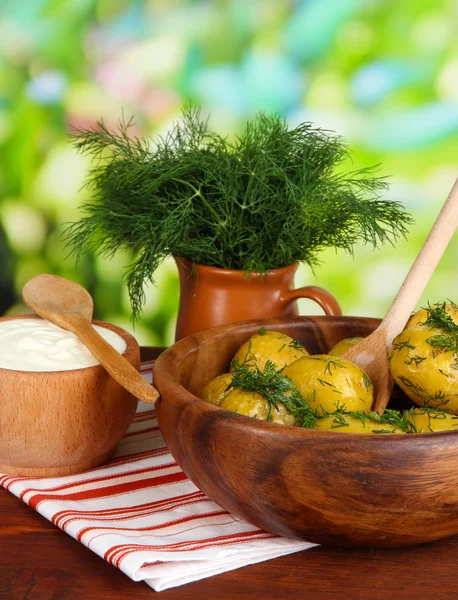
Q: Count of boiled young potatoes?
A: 9